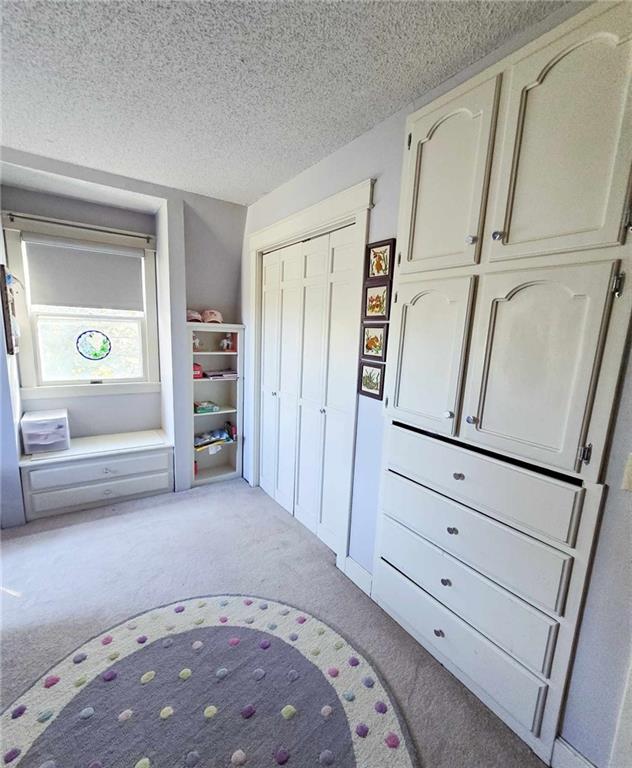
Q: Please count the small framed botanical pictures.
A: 4